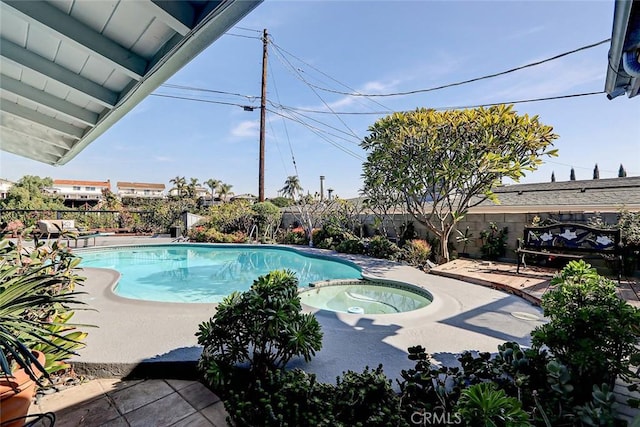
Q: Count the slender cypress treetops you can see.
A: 4